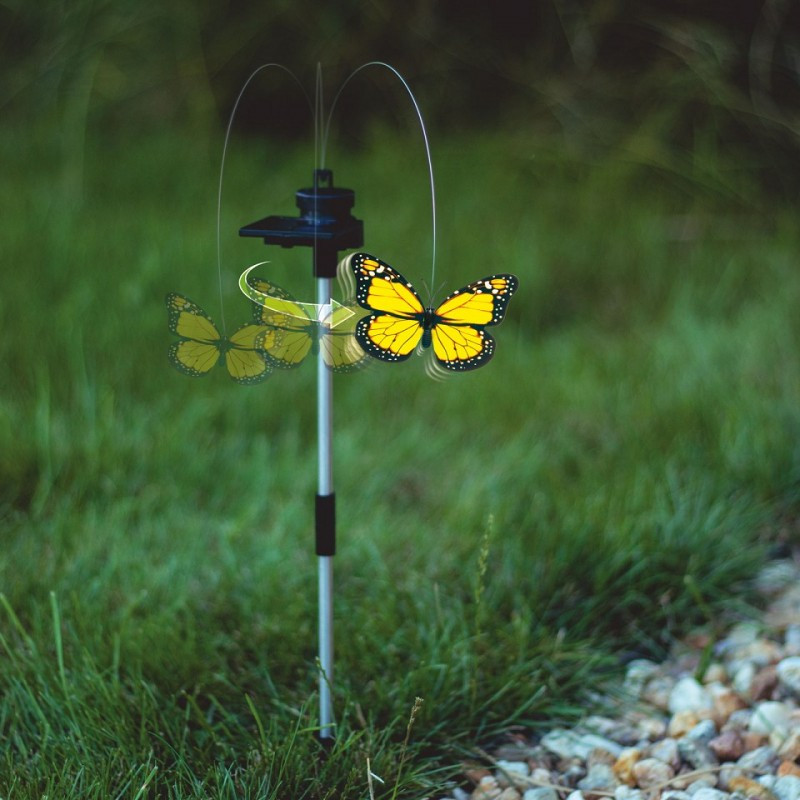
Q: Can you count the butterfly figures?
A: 3